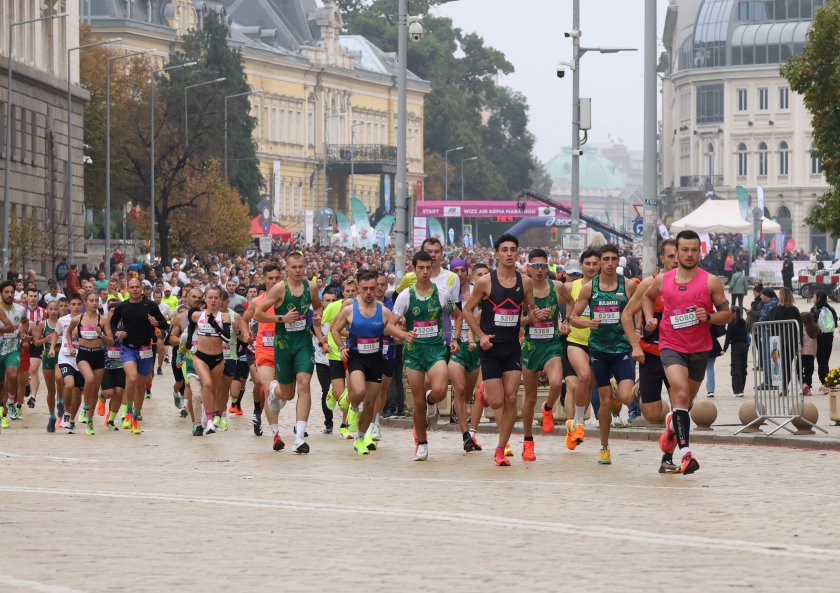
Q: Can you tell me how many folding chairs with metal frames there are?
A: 0